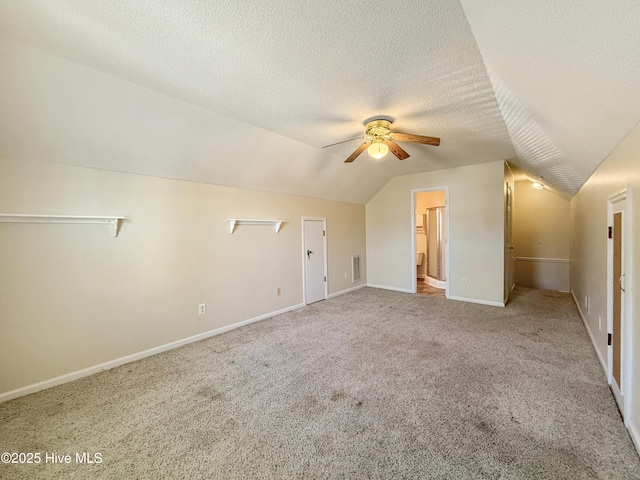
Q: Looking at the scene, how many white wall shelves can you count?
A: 2